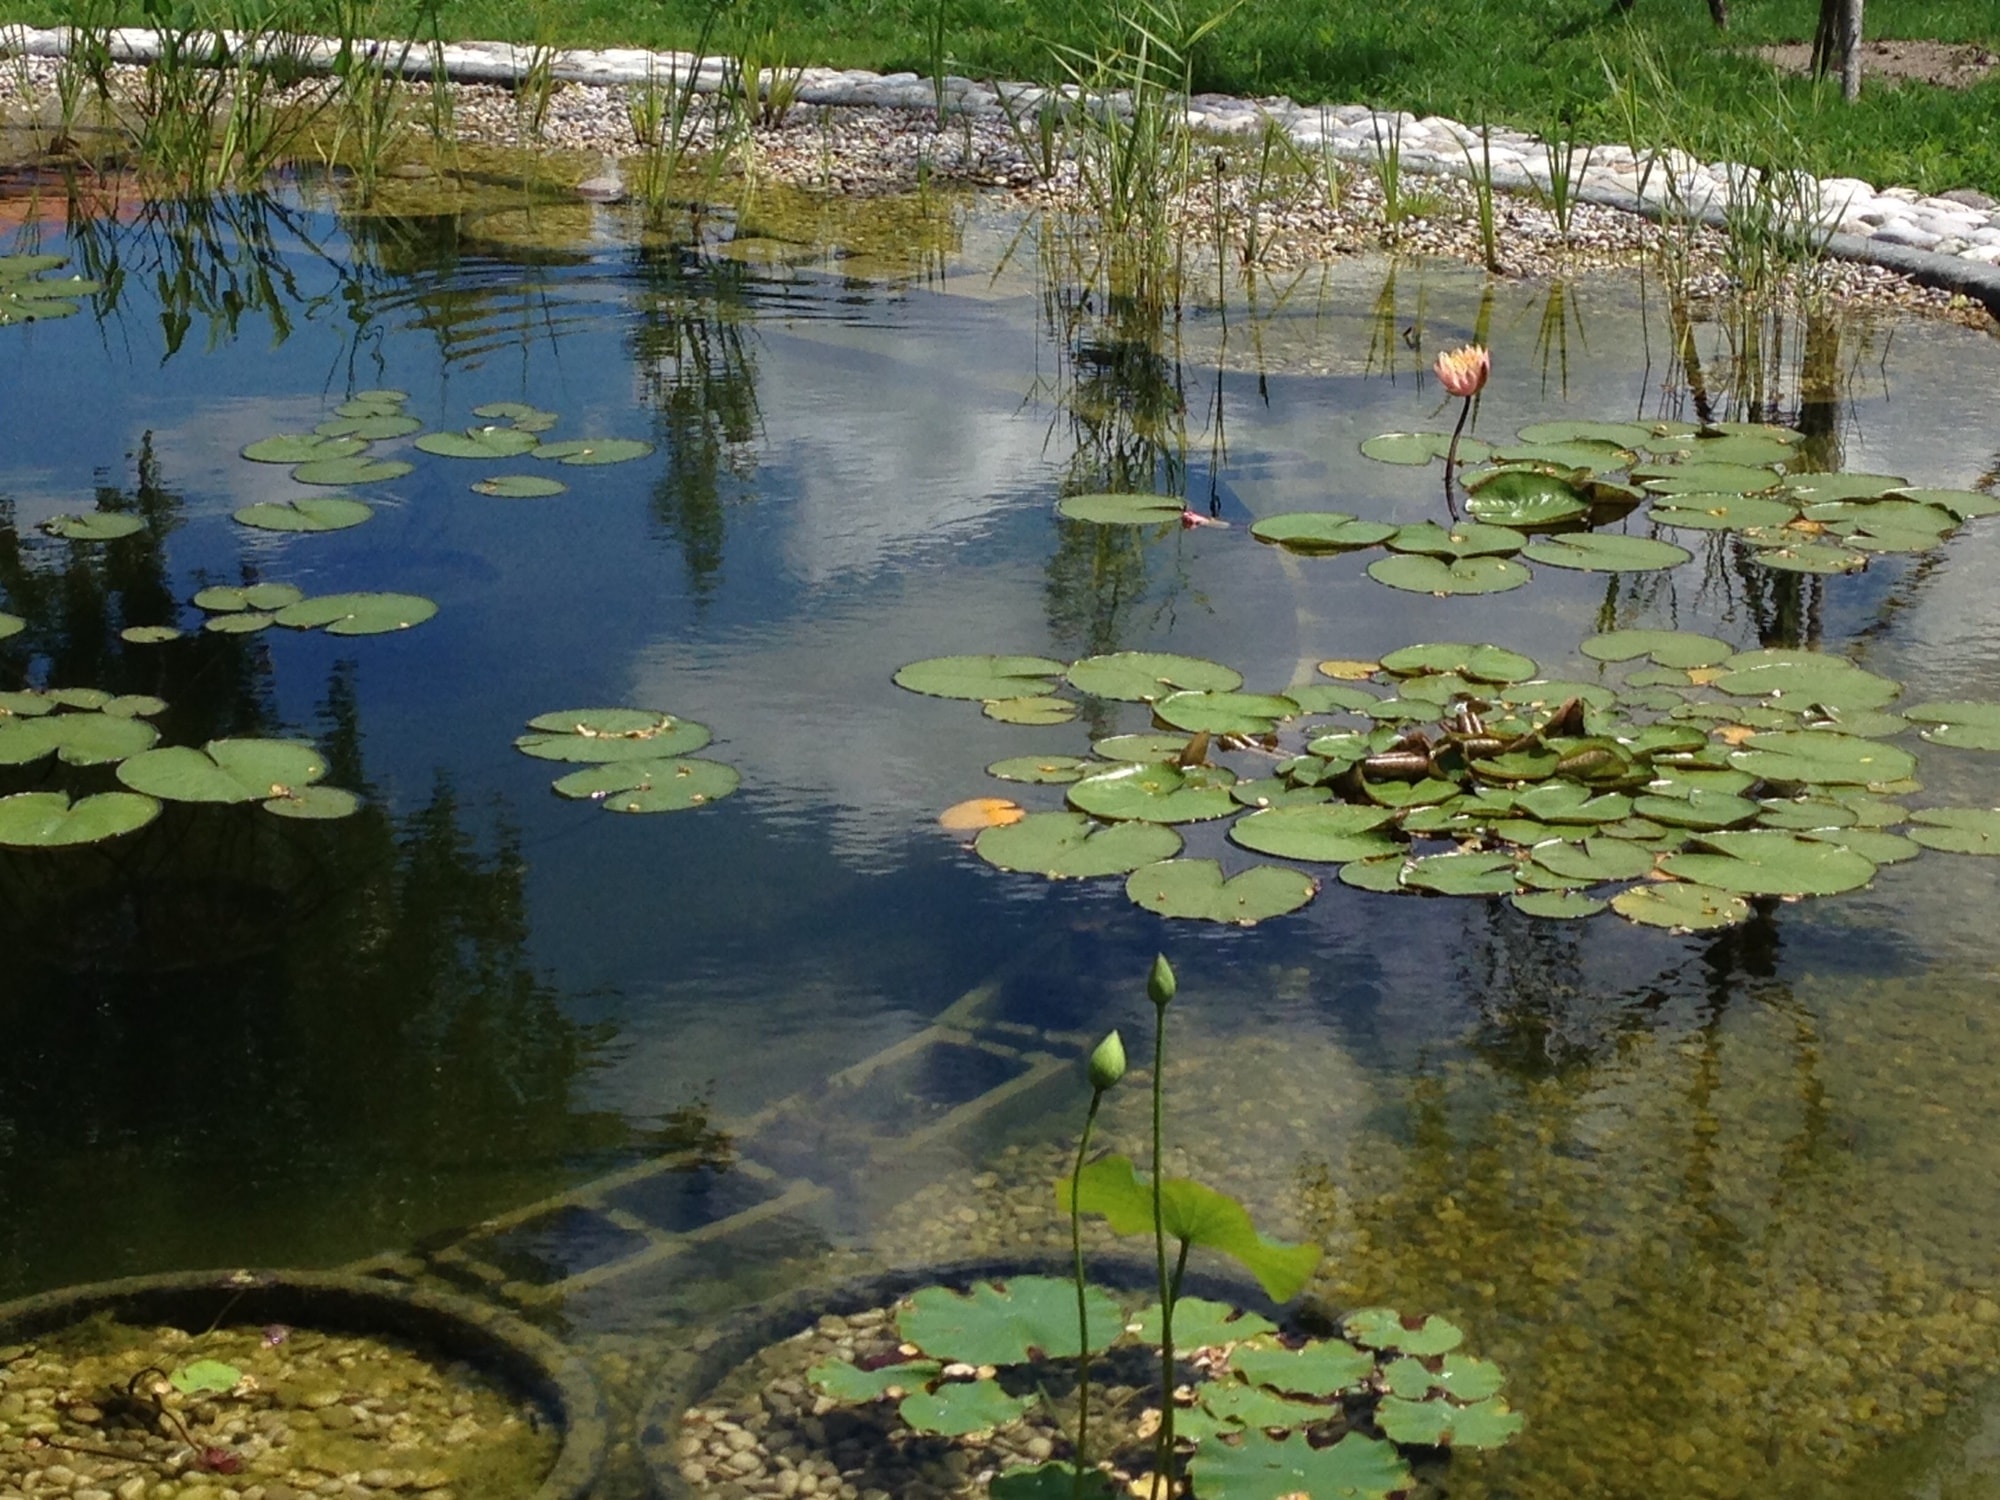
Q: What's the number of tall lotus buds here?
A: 2